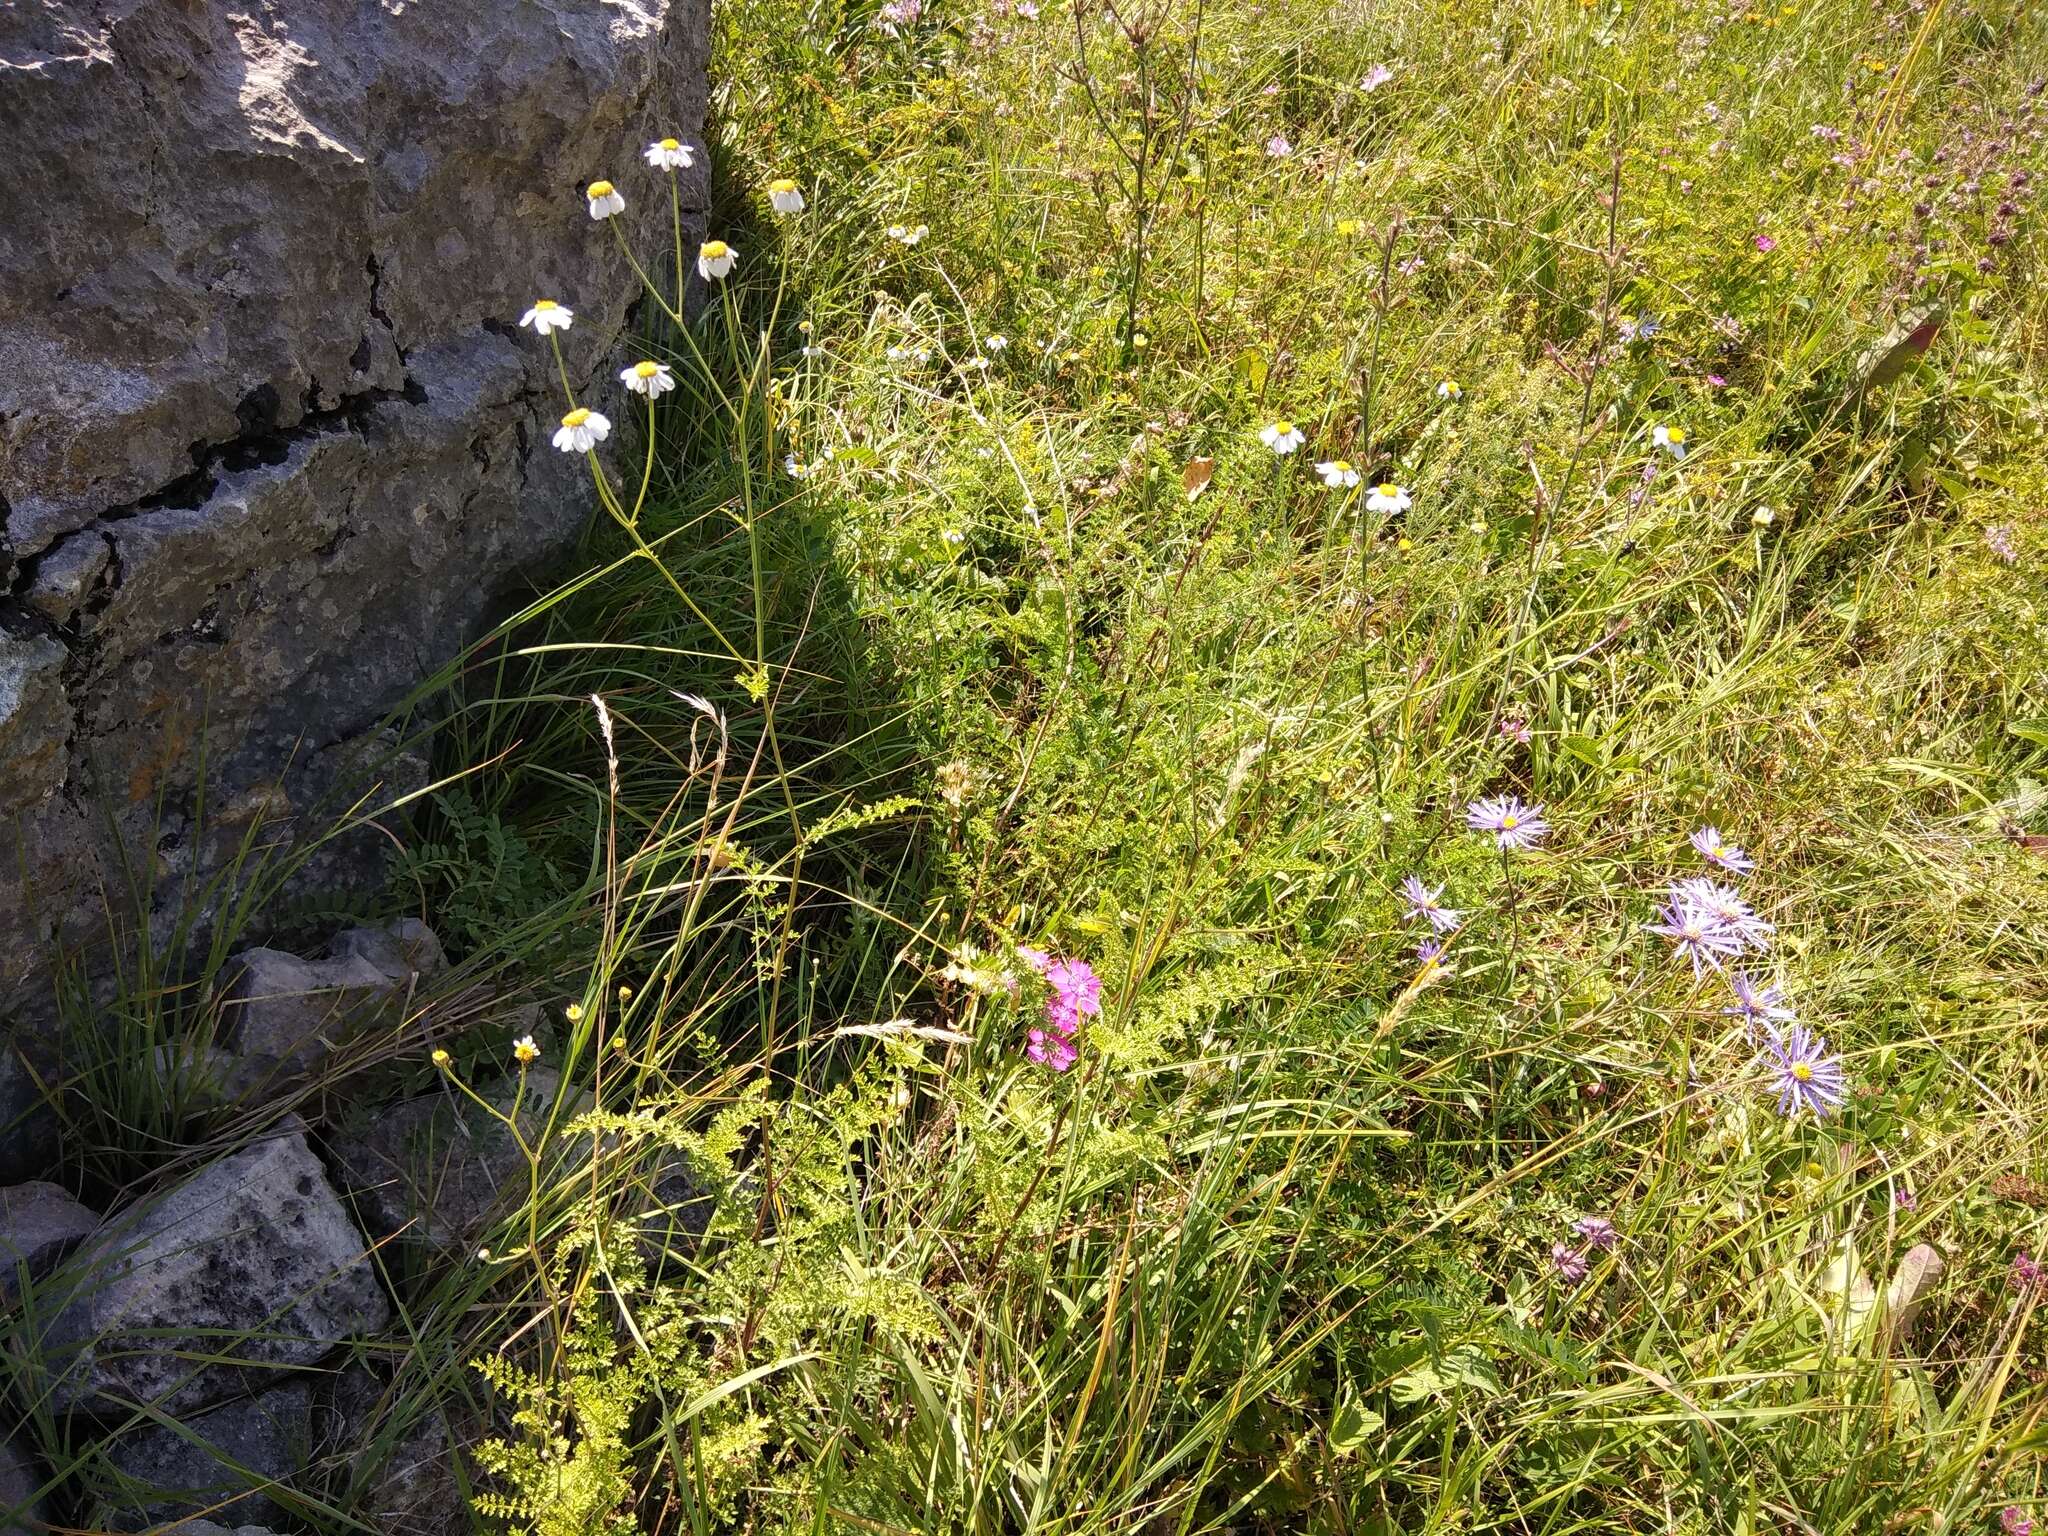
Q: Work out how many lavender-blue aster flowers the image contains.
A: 8